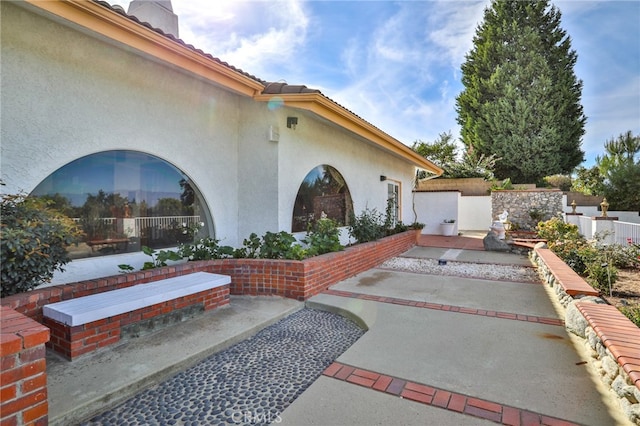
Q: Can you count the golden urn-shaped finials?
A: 2